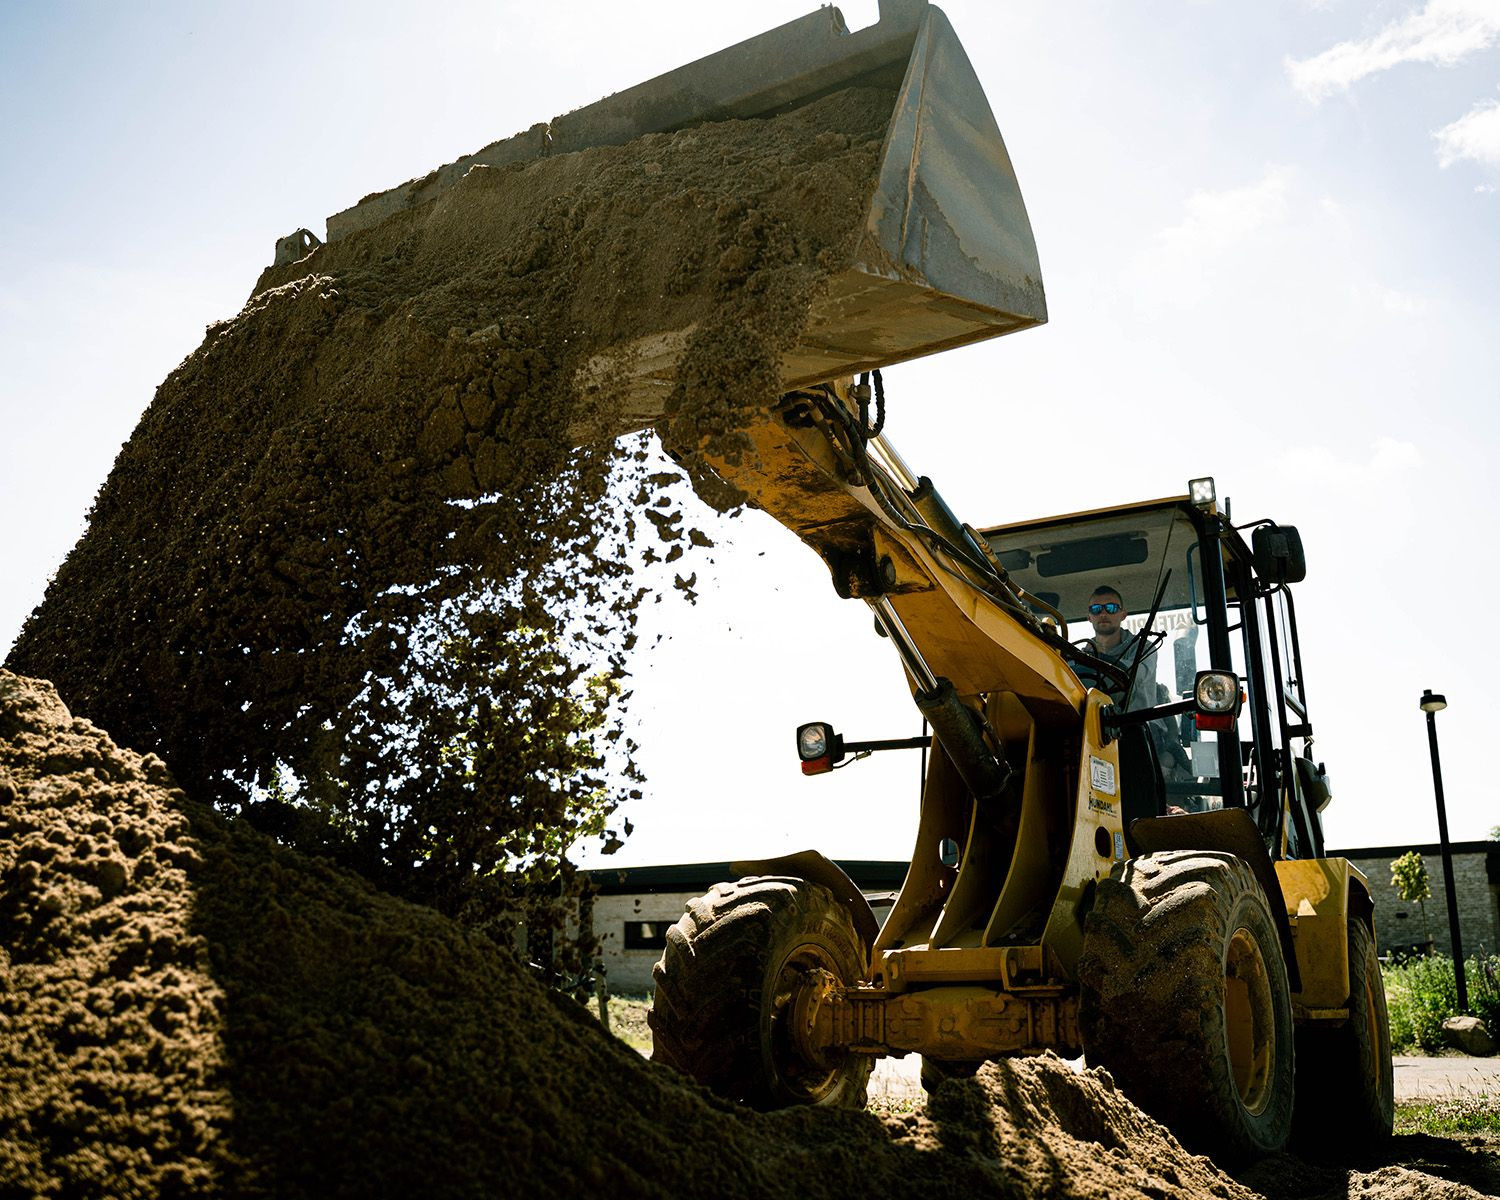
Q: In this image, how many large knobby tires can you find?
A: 3